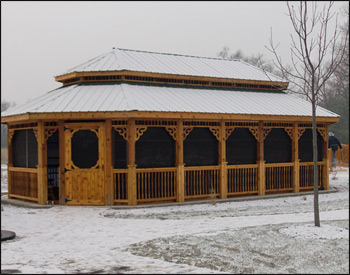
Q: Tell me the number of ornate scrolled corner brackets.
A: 14